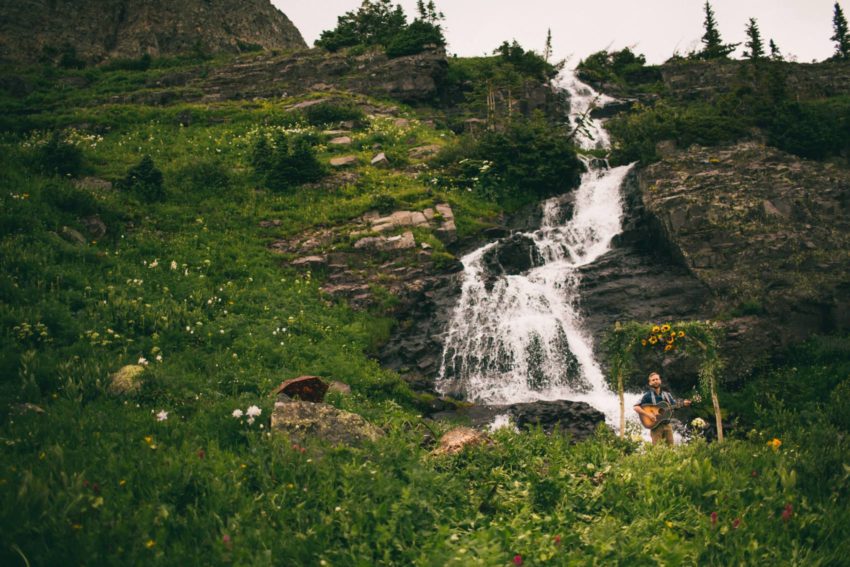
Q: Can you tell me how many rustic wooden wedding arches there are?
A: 1